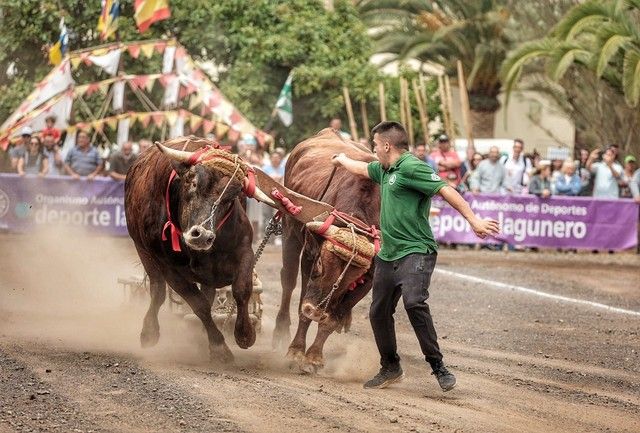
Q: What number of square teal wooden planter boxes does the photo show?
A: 0